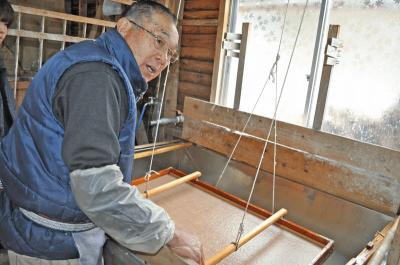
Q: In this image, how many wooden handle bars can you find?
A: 2